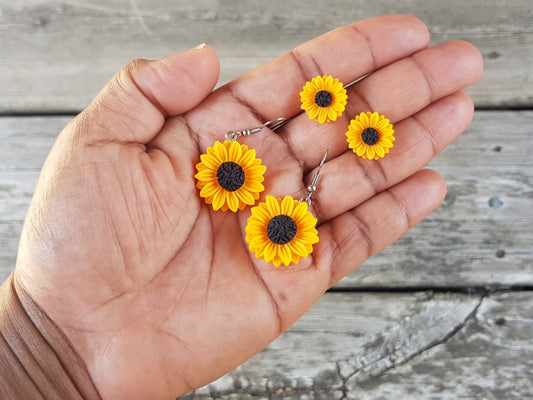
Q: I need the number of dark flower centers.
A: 4